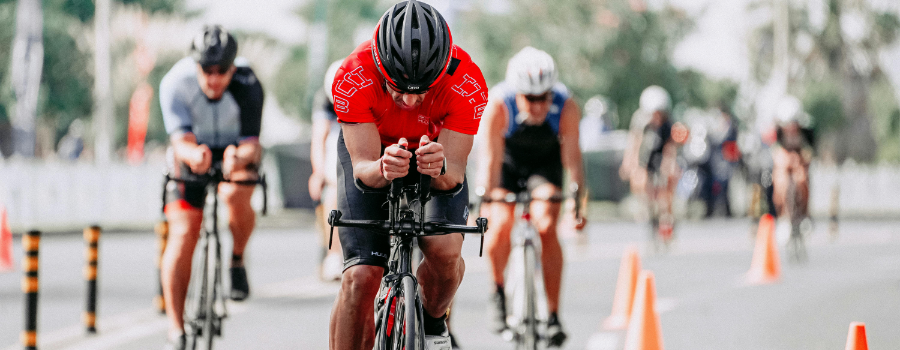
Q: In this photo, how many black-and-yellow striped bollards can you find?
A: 3